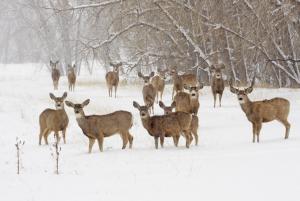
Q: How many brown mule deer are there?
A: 13